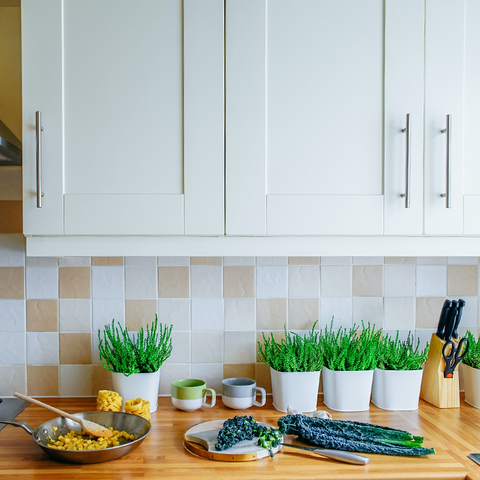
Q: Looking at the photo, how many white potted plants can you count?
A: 5